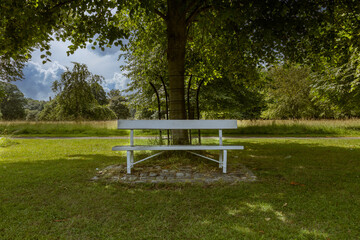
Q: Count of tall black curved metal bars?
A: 4